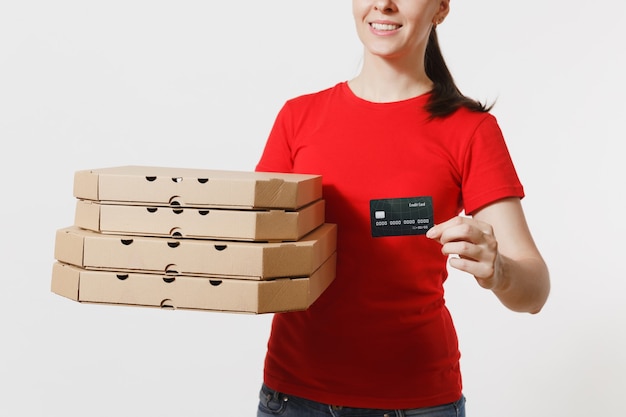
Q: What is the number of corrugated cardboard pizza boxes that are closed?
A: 4